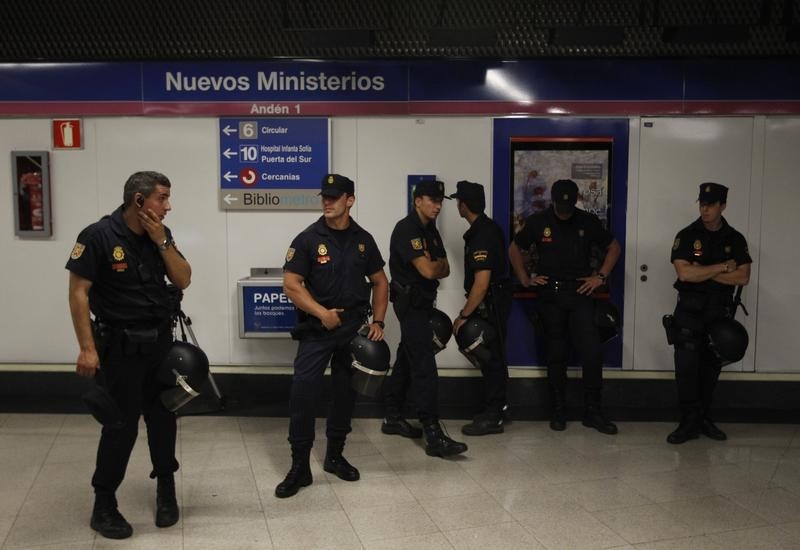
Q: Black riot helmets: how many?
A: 6